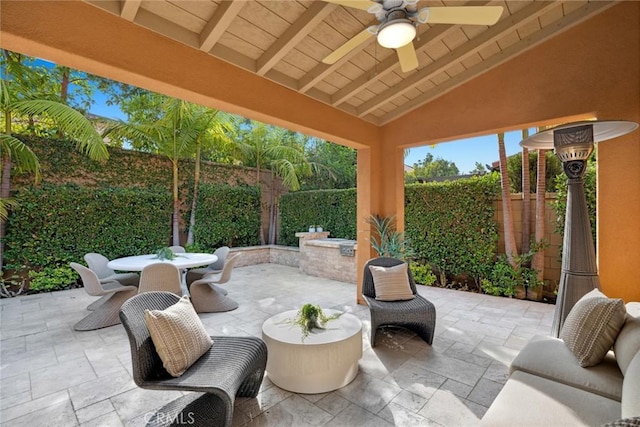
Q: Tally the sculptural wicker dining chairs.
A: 6